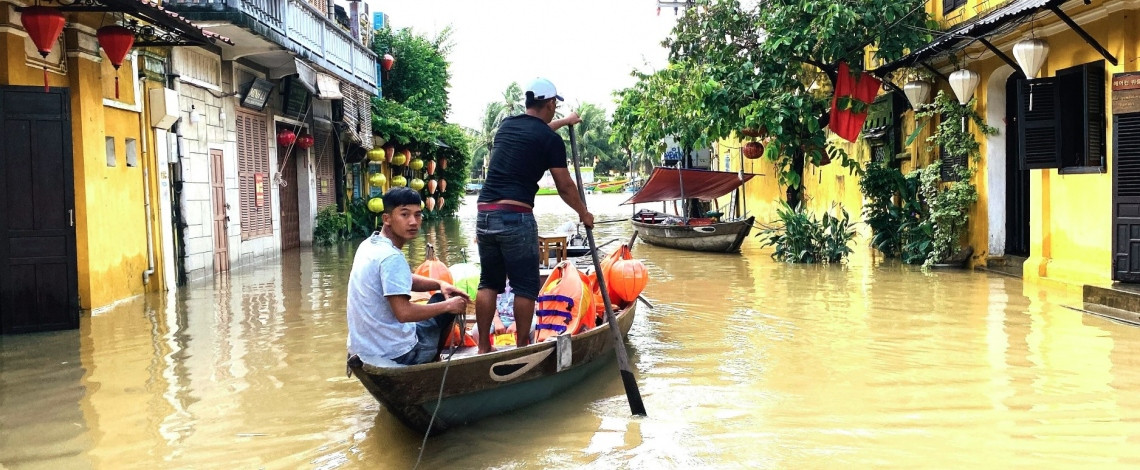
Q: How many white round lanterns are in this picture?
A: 3